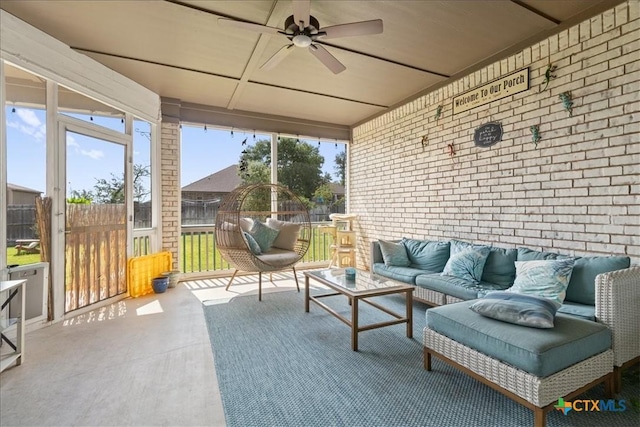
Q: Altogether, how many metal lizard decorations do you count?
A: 6